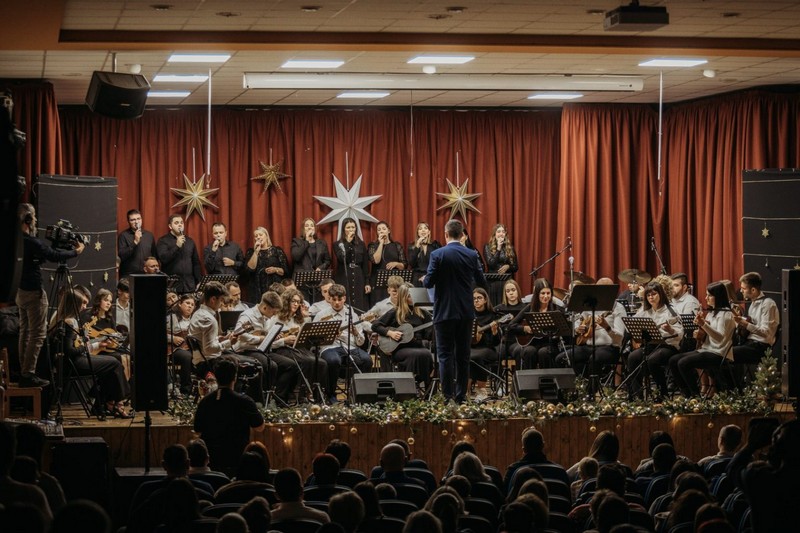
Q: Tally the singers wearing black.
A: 10